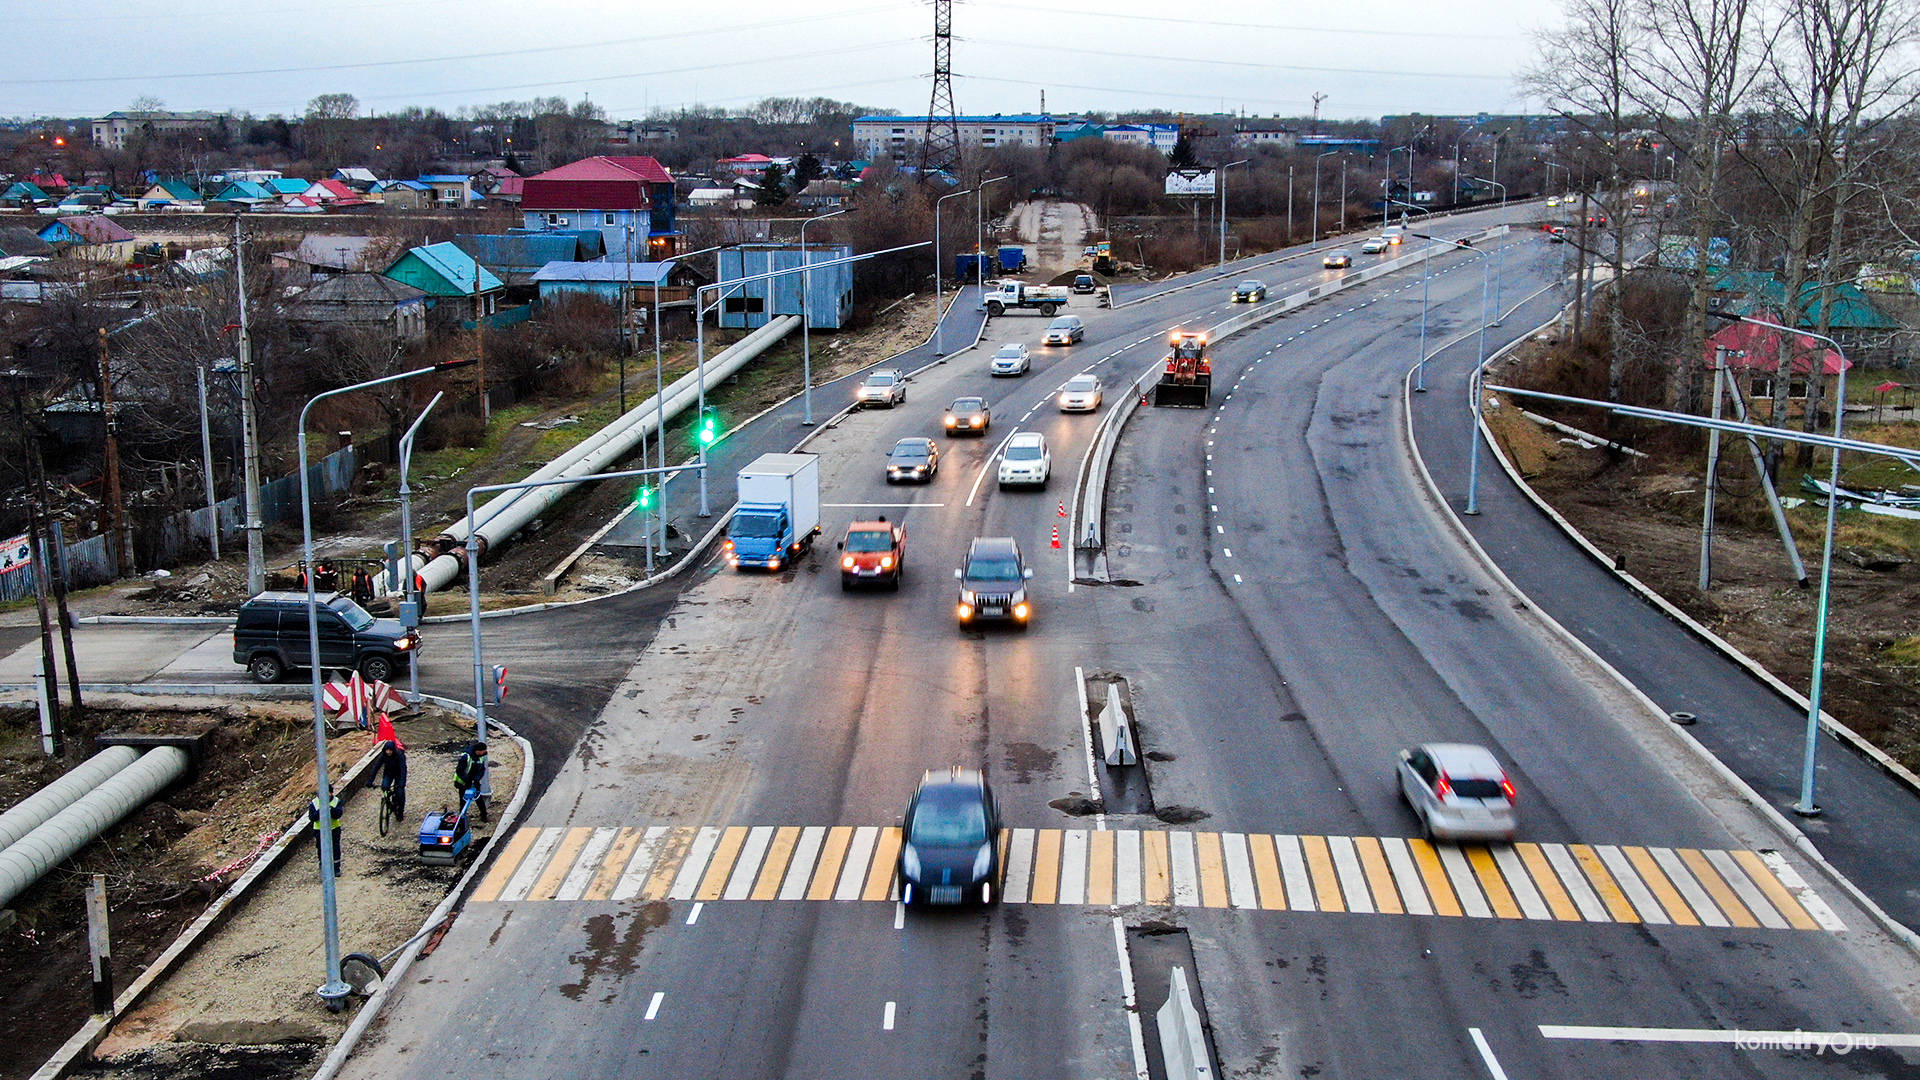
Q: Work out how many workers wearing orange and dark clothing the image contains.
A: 4